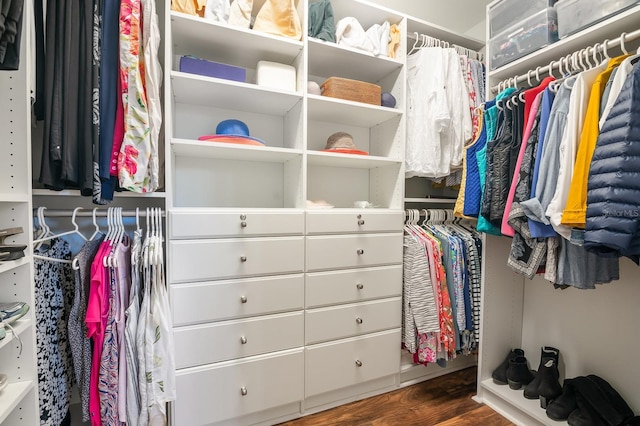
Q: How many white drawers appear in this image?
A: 10